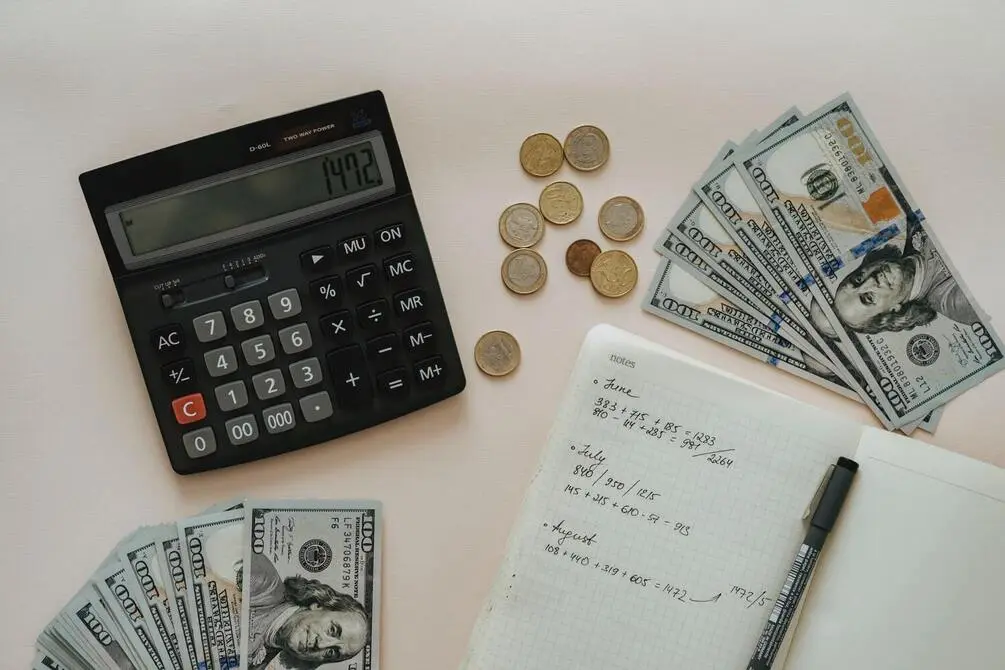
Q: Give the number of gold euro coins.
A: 3